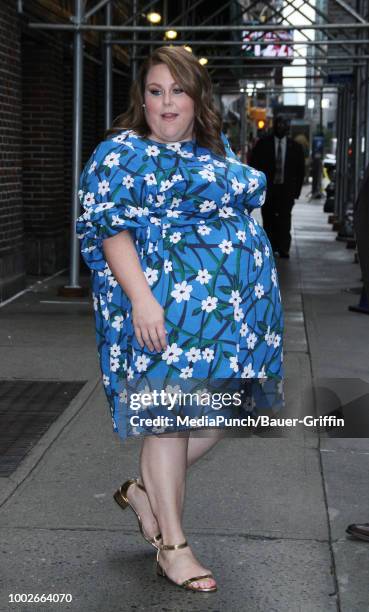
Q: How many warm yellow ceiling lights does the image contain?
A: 4